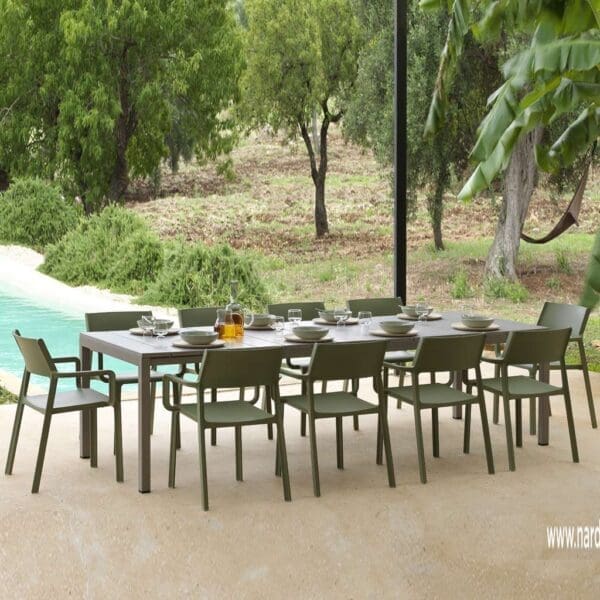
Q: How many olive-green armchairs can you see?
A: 10